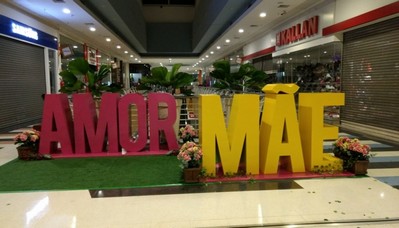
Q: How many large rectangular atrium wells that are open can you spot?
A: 1